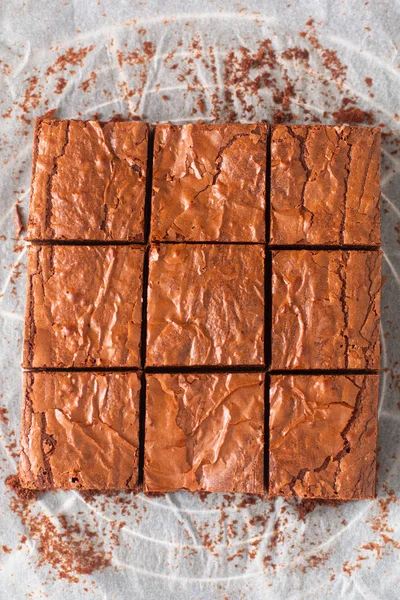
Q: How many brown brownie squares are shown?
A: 9